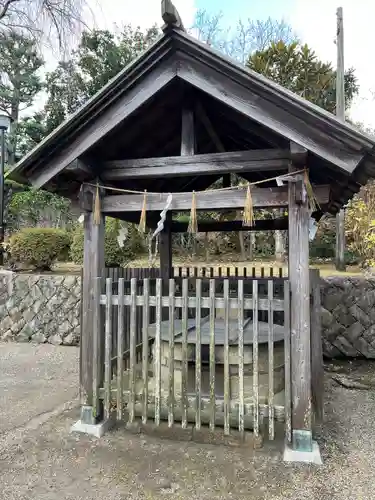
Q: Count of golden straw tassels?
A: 5